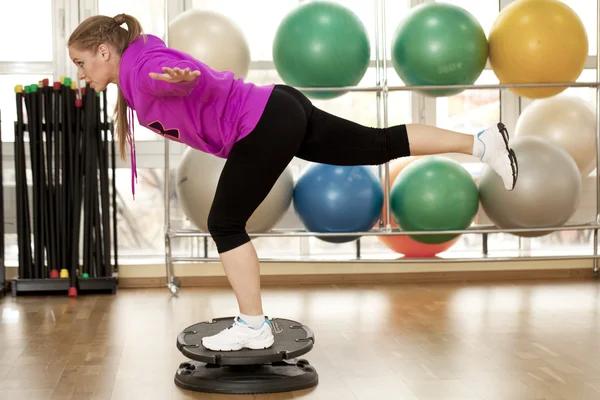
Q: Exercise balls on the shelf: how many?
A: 10